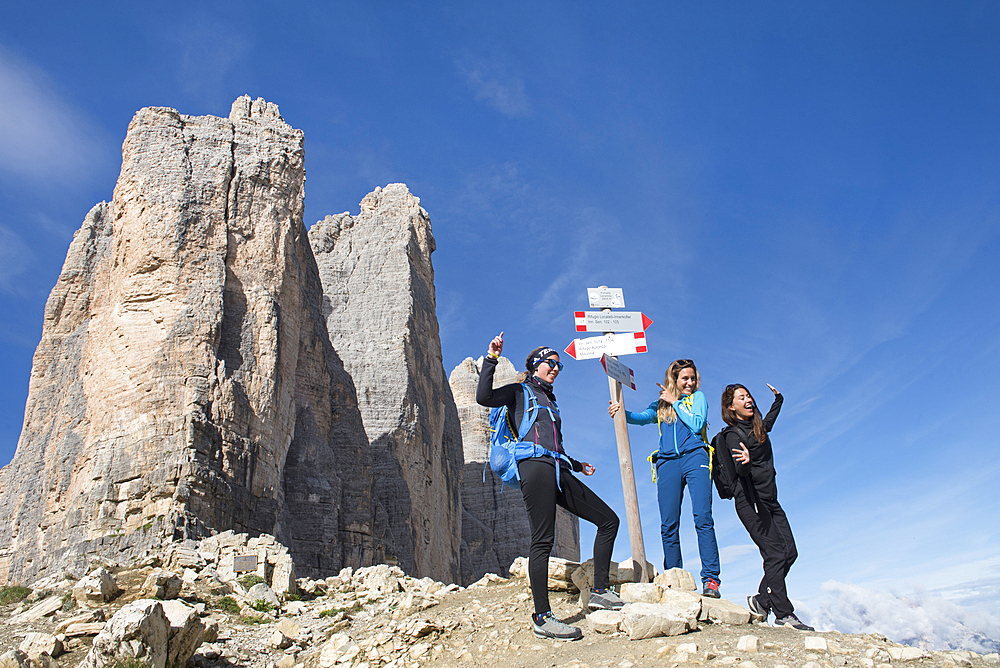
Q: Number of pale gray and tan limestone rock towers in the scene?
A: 3